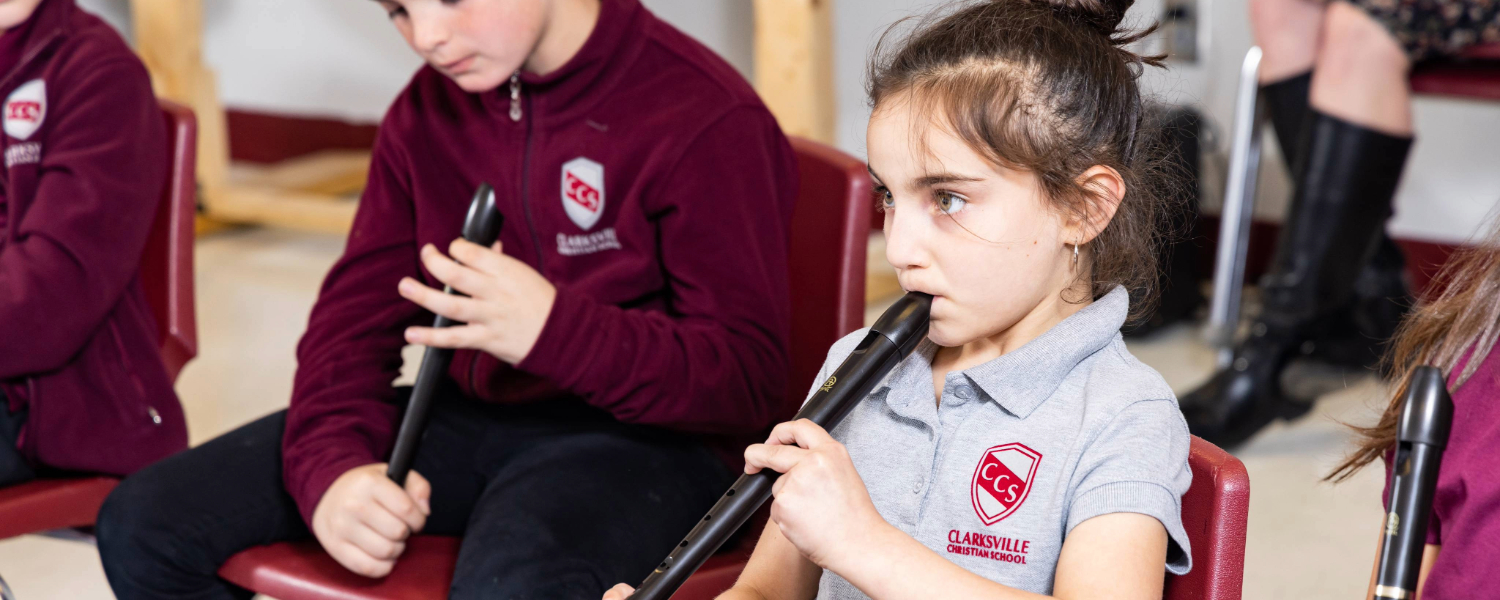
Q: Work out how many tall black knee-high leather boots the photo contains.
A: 2